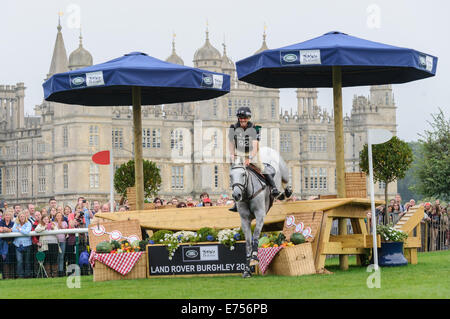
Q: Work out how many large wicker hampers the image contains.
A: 2